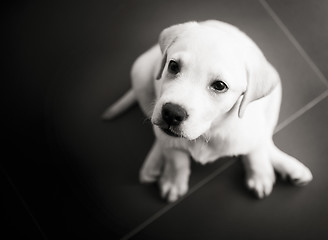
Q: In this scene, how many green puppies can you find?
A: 0